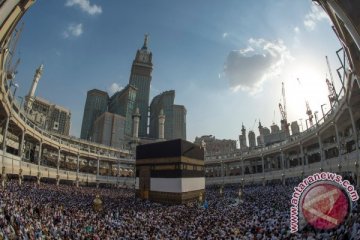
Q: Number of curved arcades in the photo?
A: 2